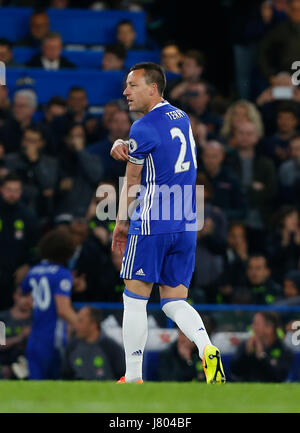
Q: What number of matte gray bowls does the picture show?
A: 0